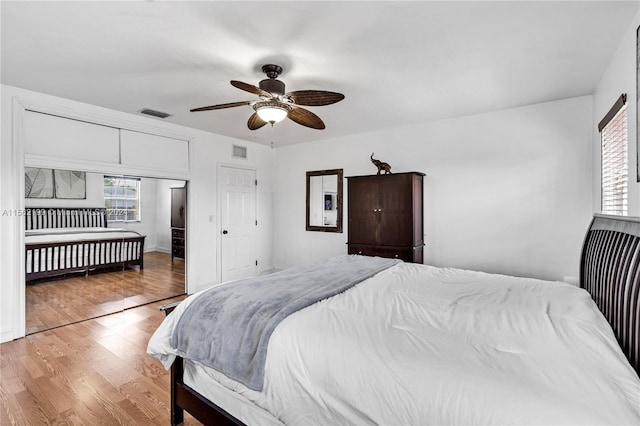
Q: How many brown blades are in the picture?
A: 5